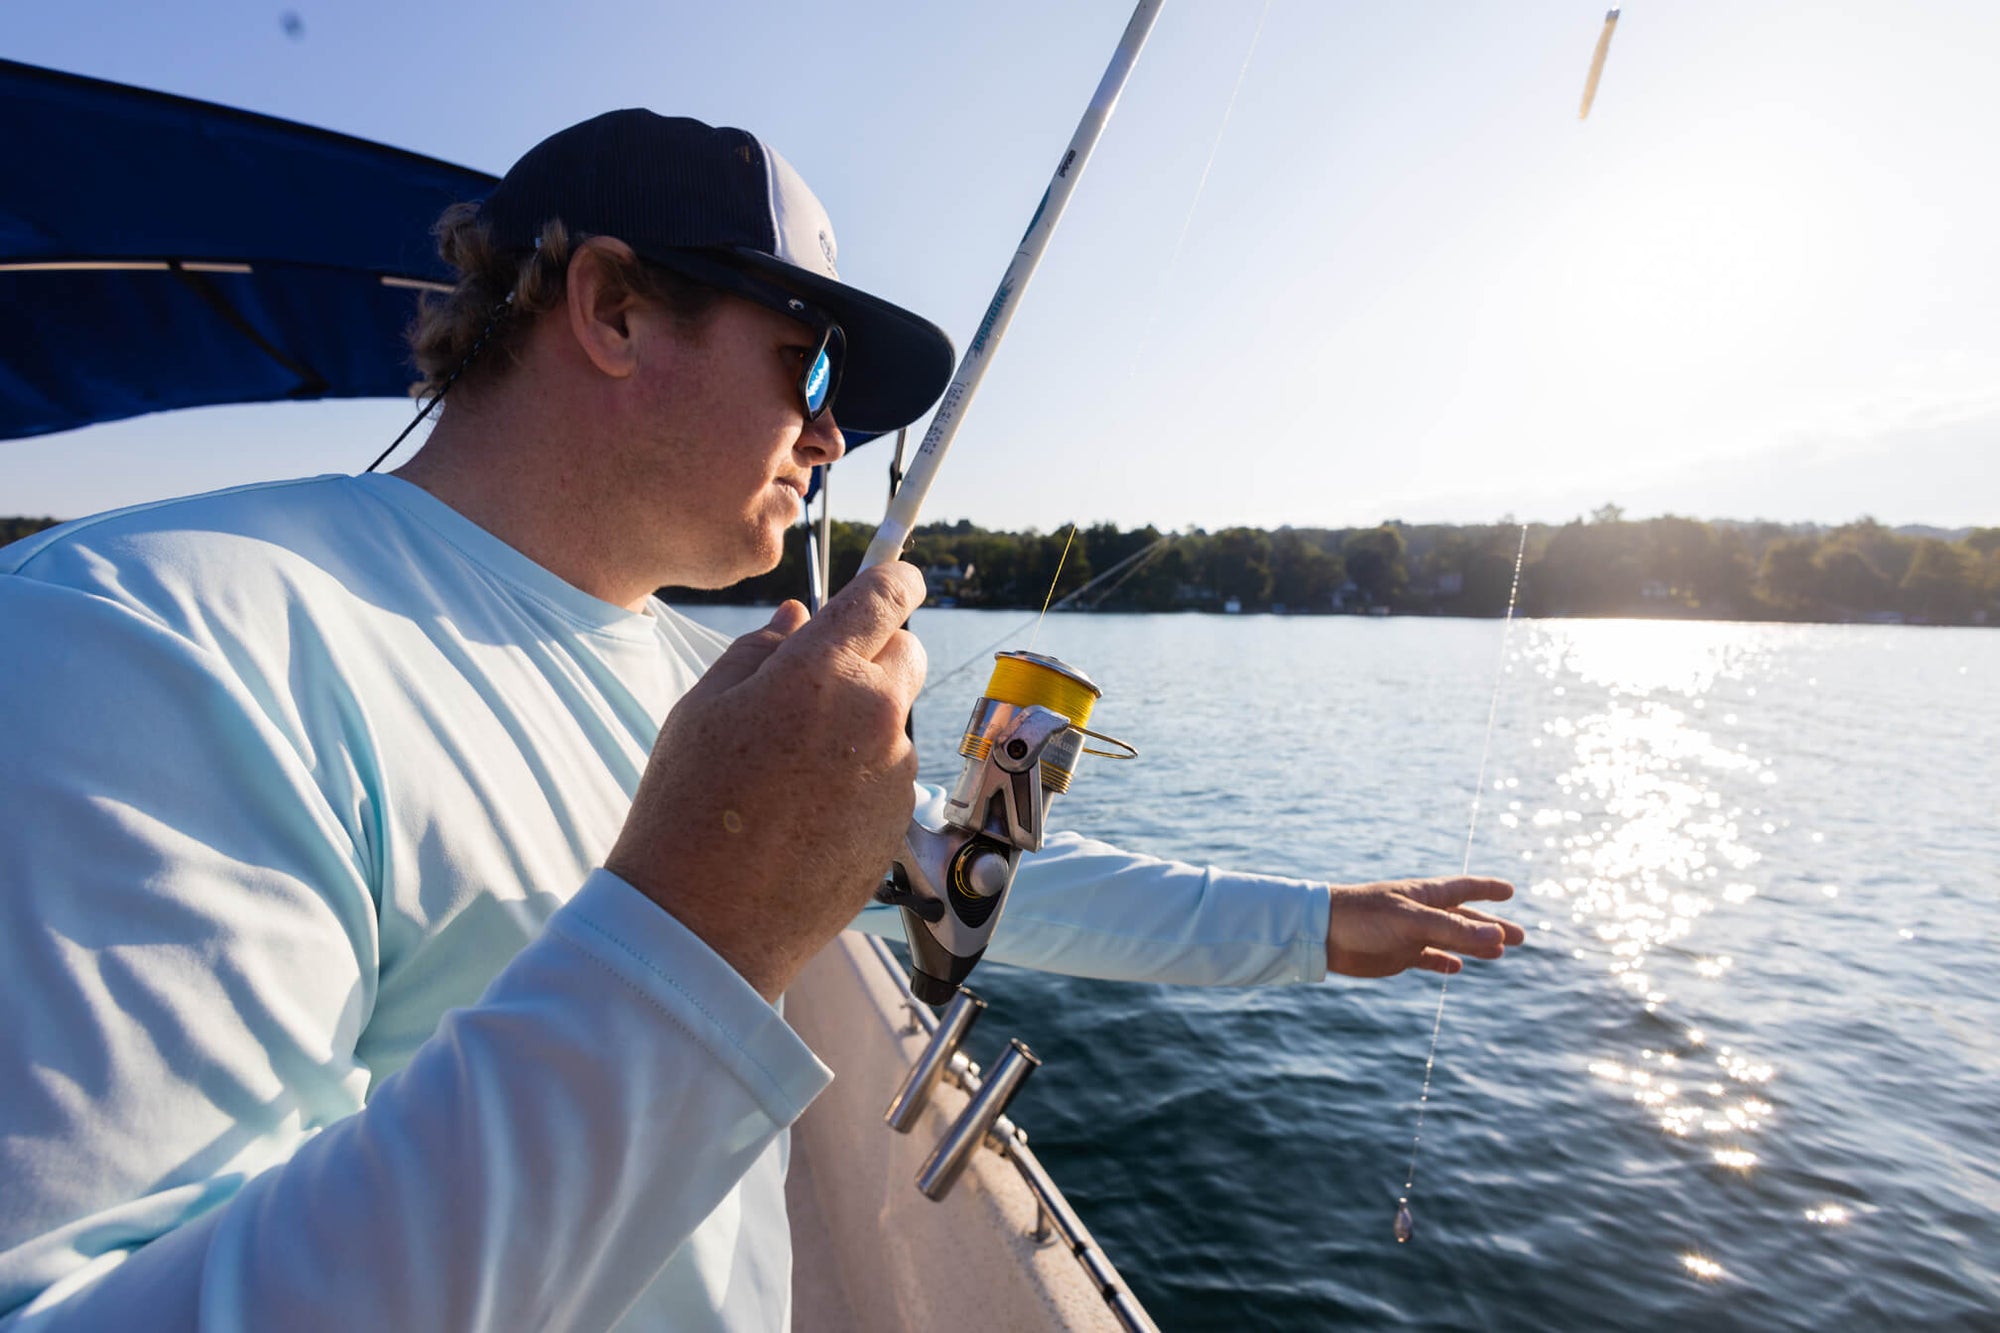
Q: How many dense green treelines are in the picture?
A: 1